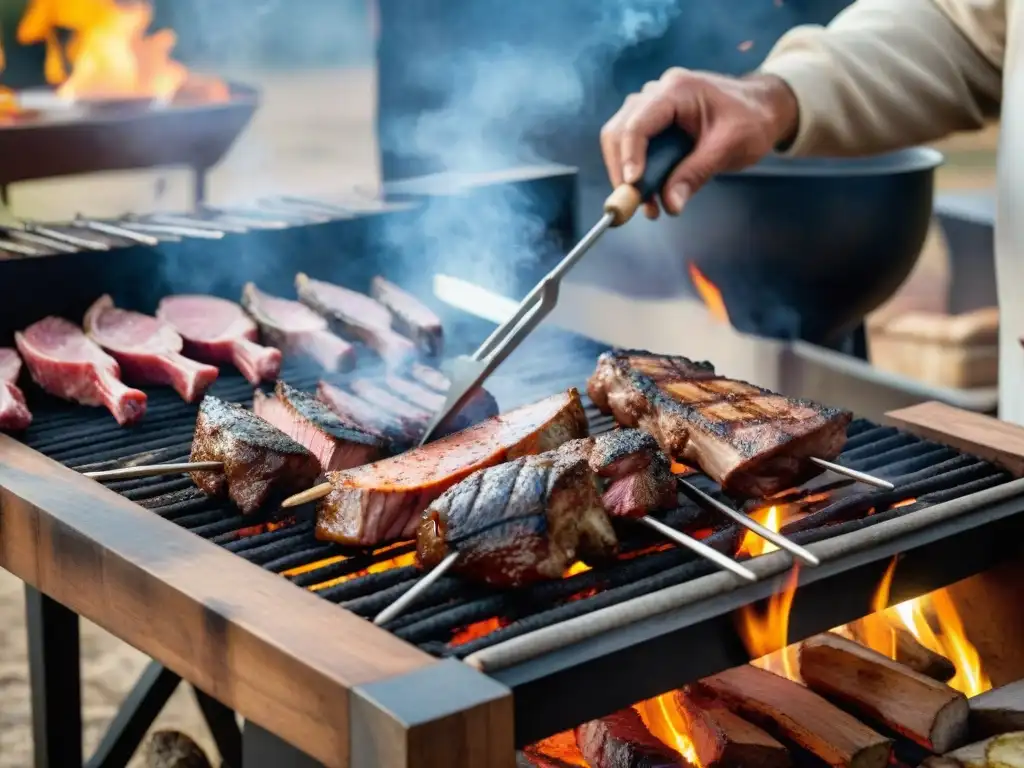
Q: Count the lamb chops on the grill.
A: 7